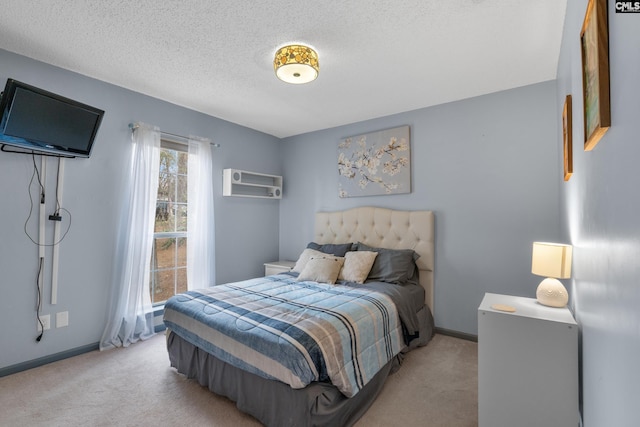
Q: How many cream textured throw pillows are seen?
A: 3